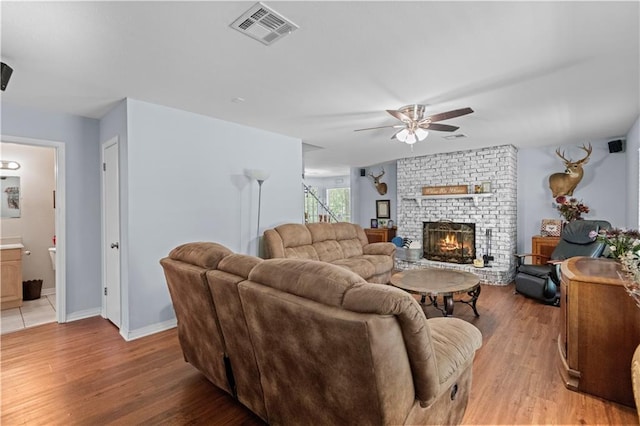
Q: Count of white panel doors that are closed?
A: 1